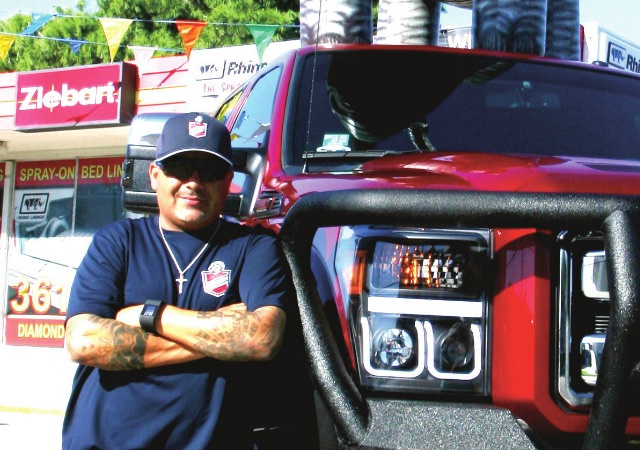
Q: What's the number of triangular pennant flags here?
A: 7